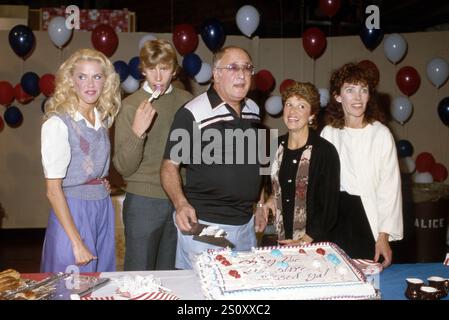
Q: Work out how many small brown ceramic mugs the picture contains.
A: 3